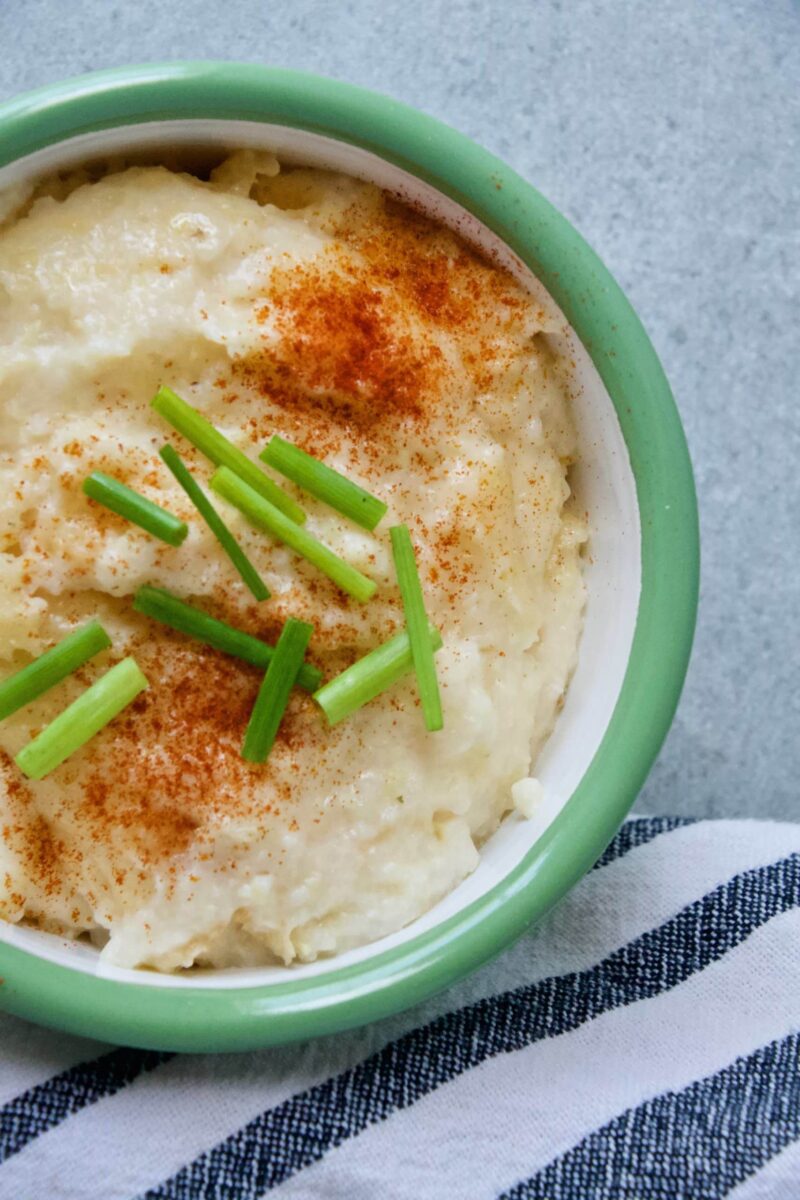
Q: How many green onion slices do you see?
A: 11